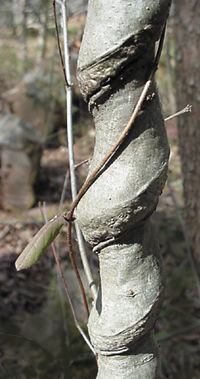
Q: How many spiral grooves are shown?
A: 3